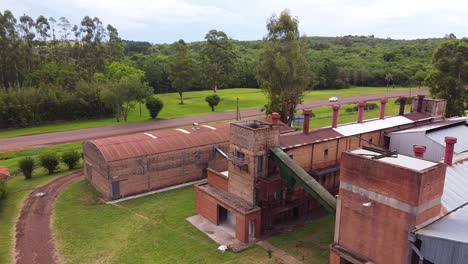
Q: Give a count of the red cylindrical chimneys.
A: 9